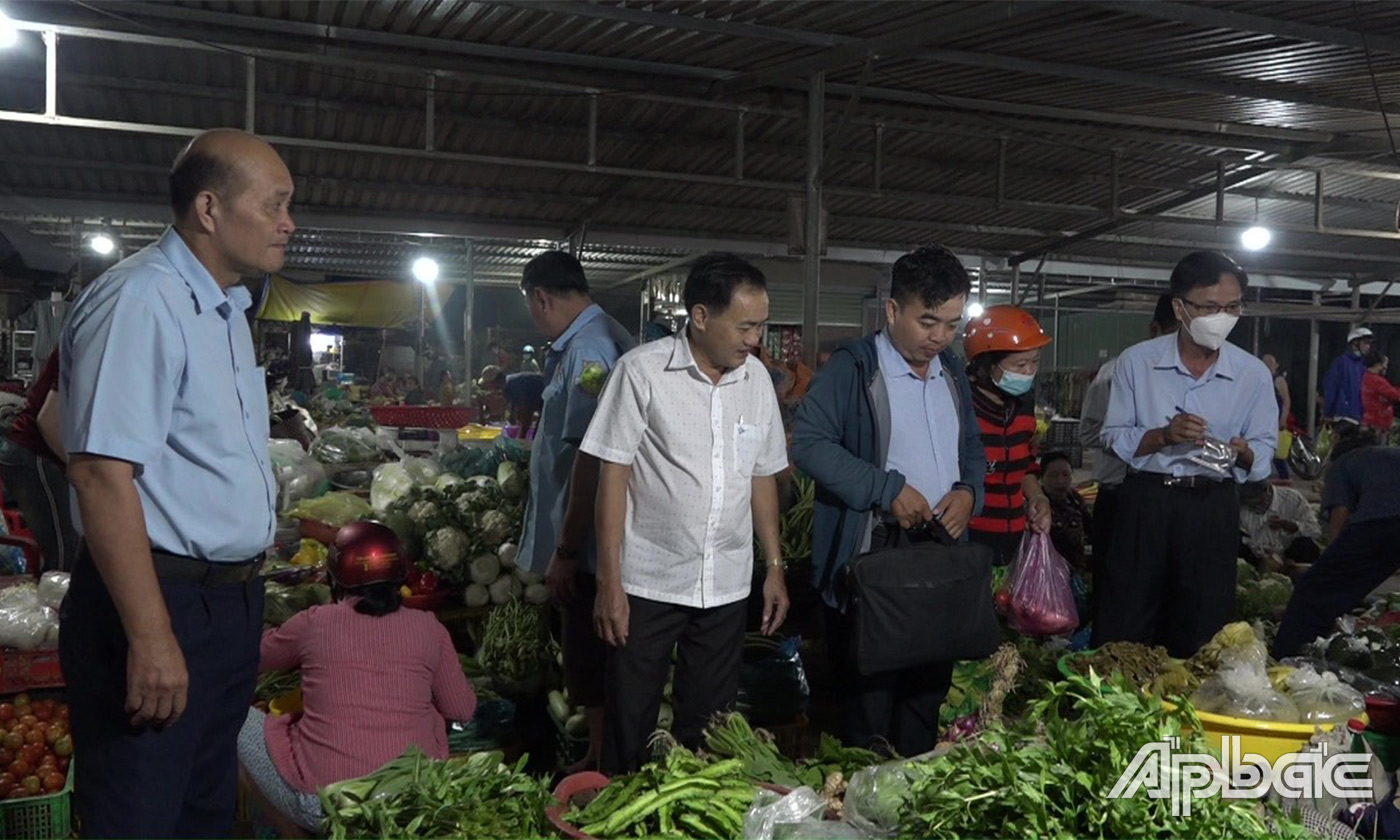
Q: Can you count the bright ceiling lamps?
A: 5